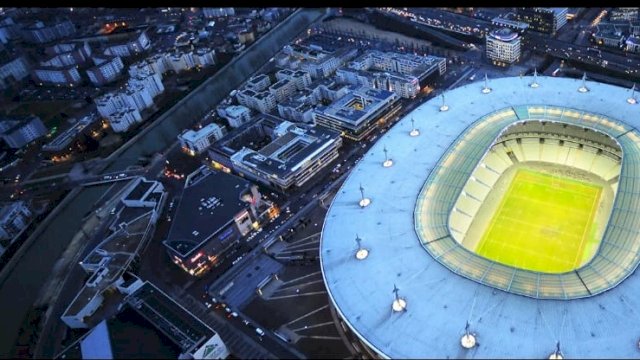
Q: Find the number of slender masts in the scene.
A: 12